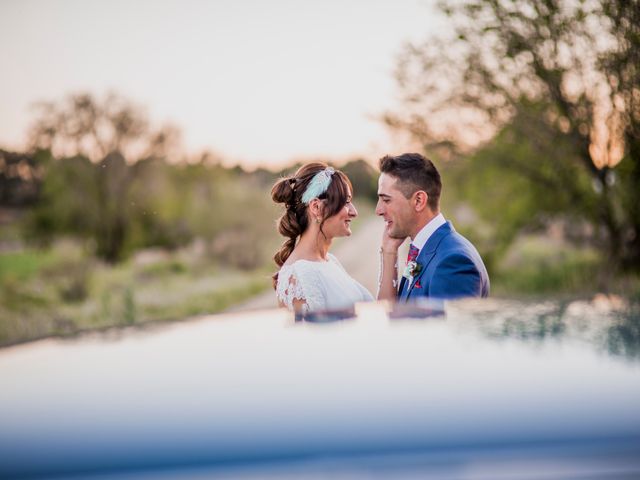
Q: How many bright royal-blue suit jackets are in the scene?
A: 1